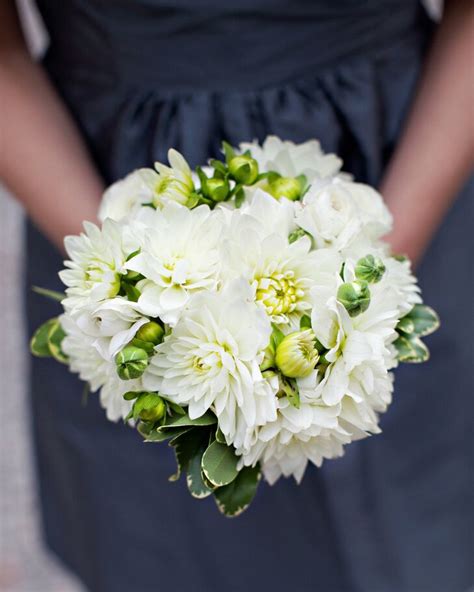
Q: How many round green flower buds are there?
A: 8